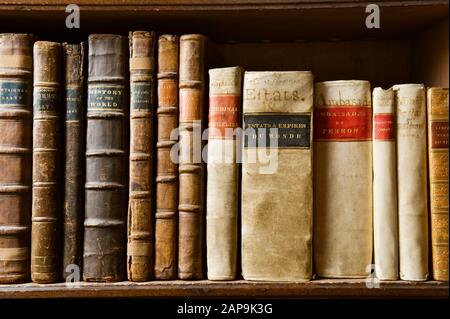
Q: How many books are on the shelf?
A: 13